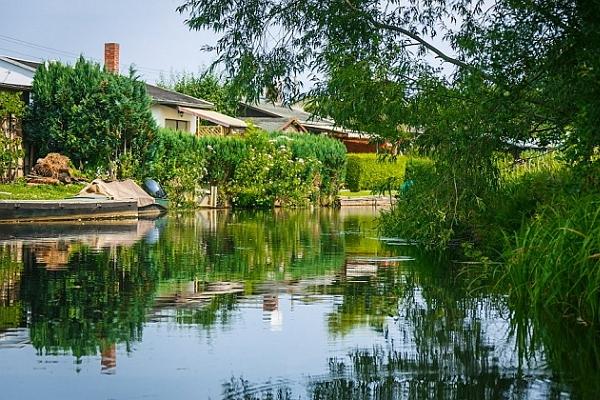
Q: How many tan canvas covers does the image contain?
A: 1